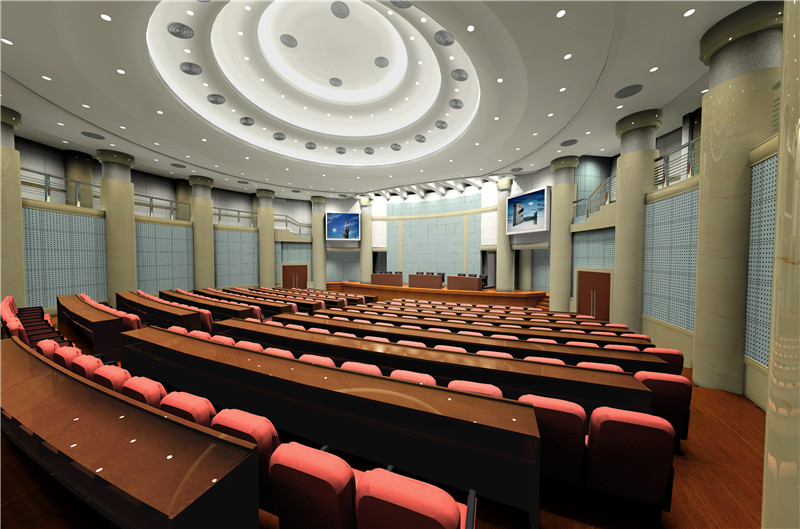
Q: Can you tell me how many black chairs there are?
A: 9